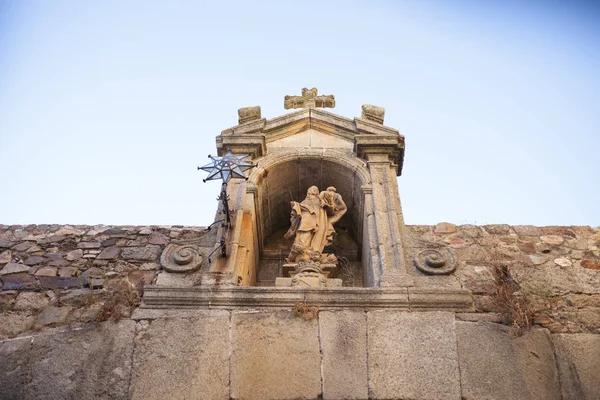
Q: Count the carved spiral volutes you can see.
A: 2